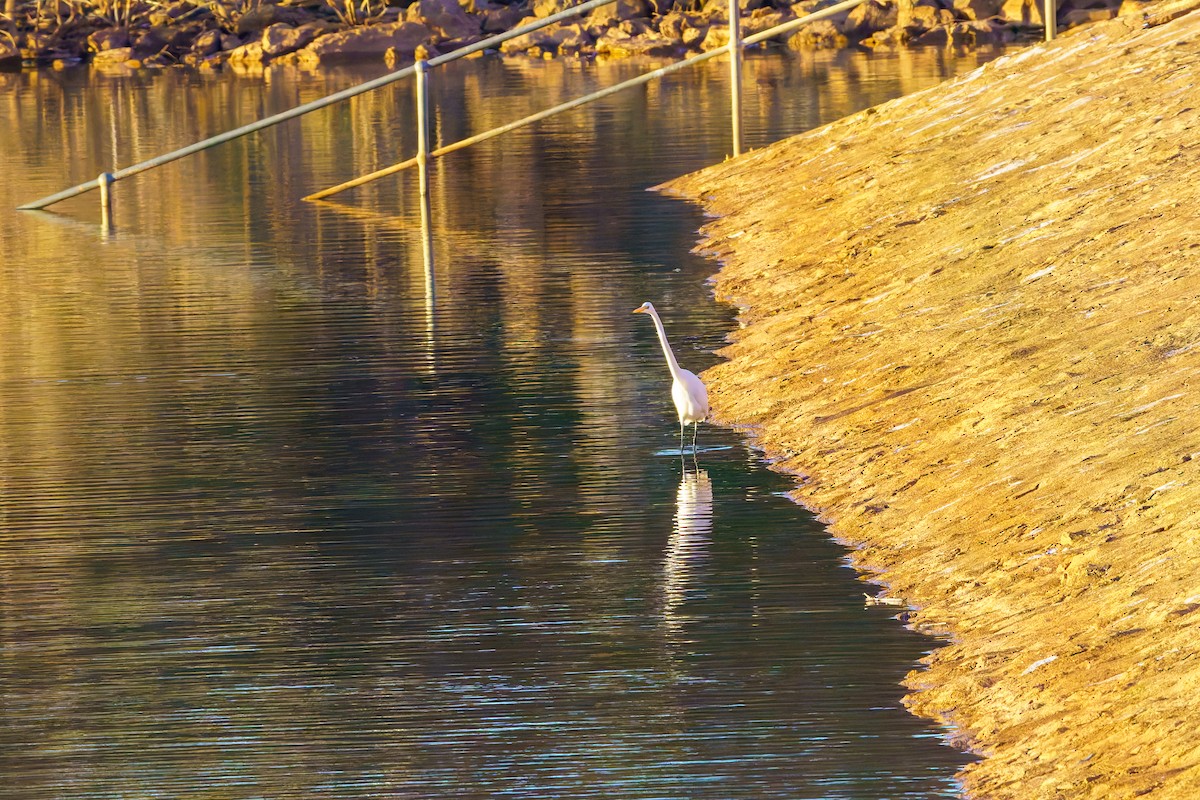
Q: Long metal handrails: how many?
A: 2